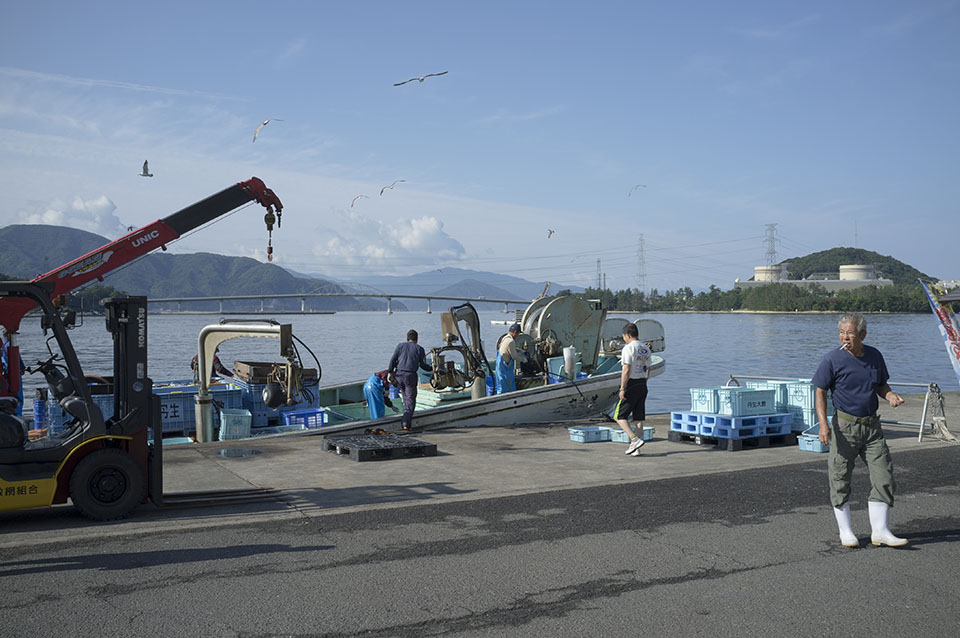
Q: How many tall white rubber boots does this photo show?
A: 2